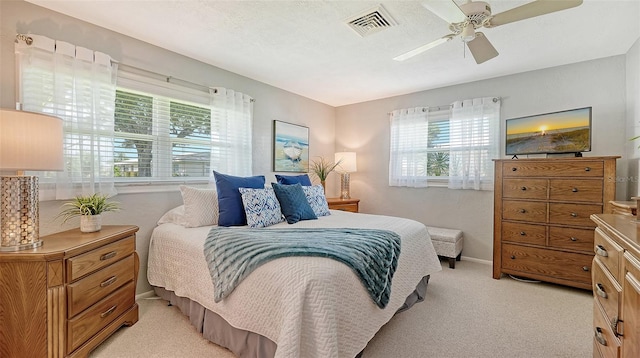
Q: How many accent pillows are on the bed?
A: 5